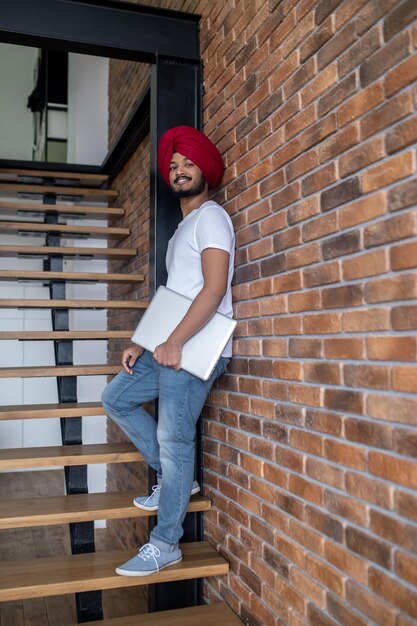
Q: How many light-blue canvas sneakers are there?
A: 2